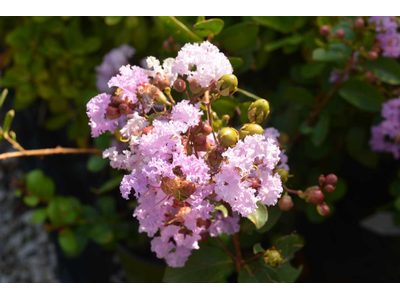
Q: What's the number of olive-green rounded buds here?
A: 6